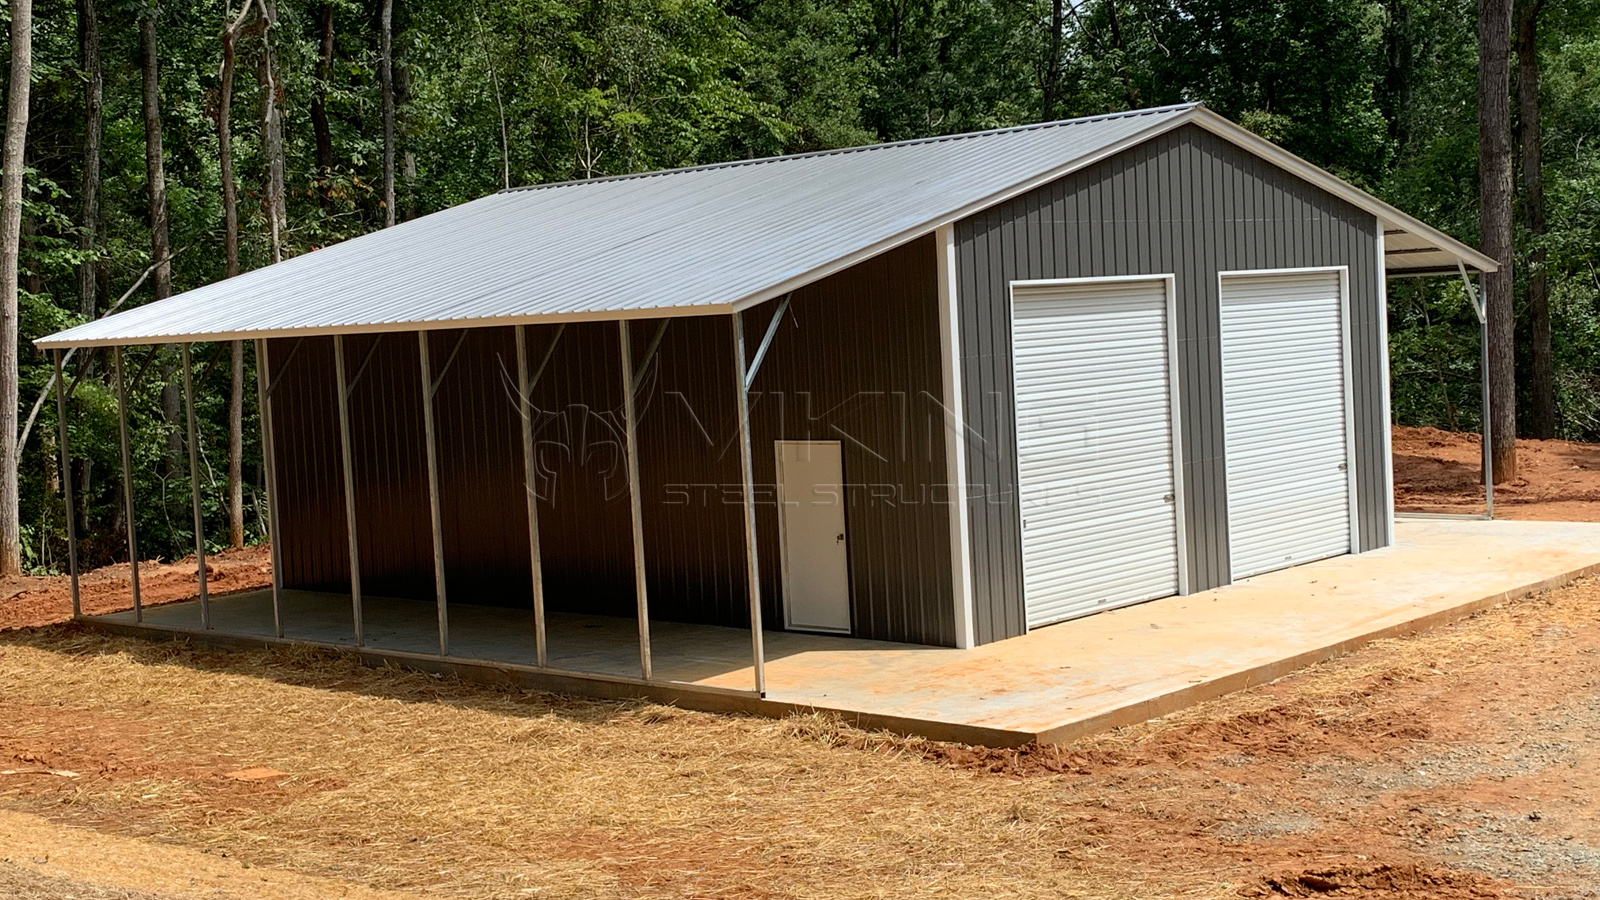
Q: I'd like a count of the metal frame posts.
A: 10